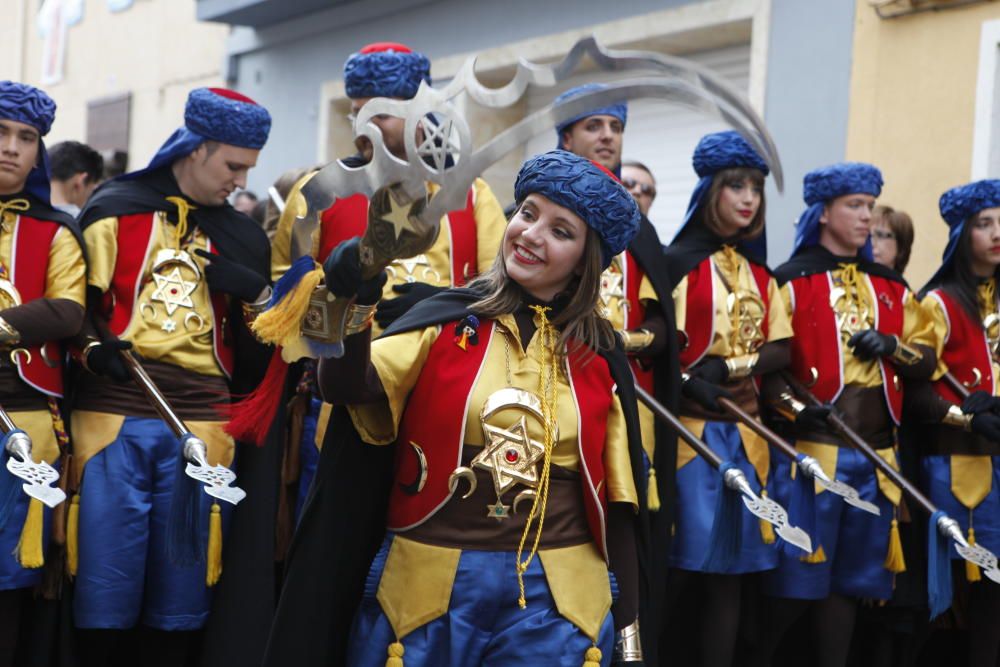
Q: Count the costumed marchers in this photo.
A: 8